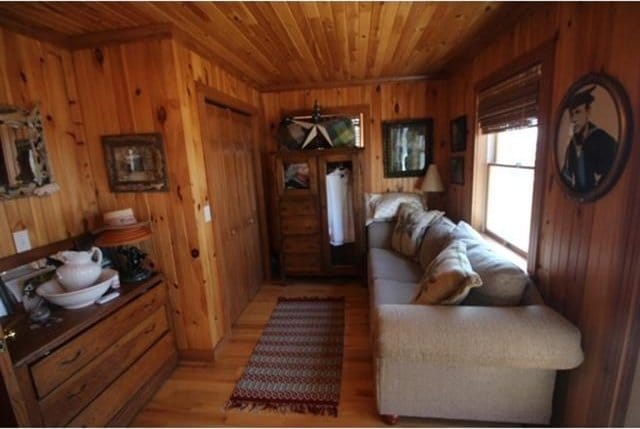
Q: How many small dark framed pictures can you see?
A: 2